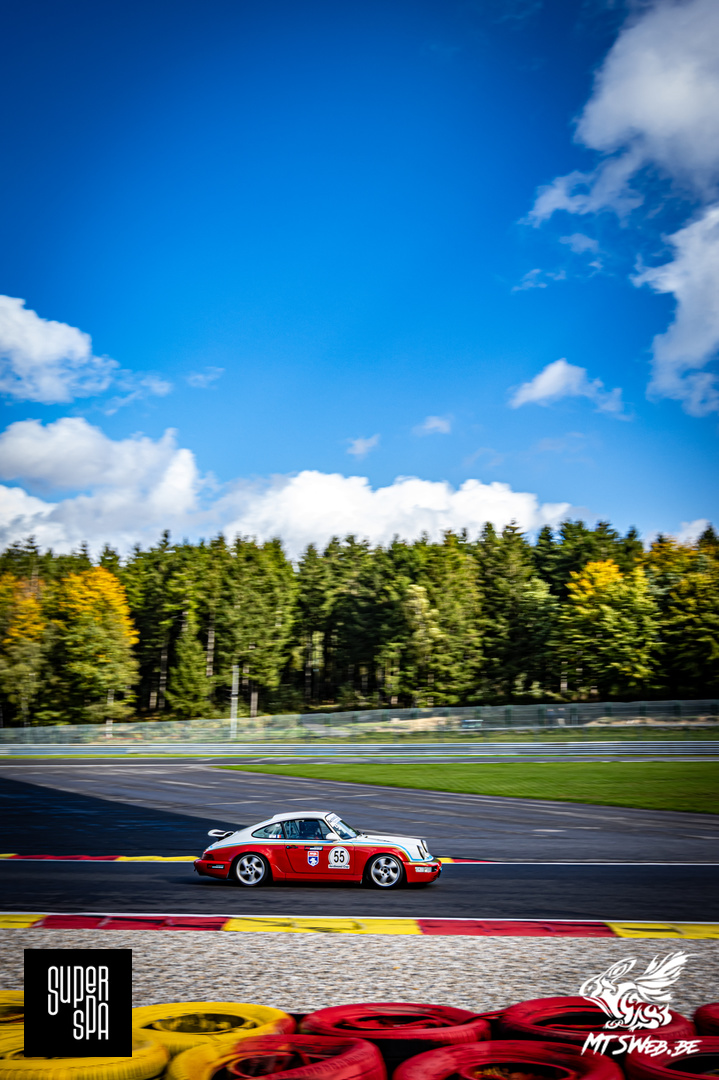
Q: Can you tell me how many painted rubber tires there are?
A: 9